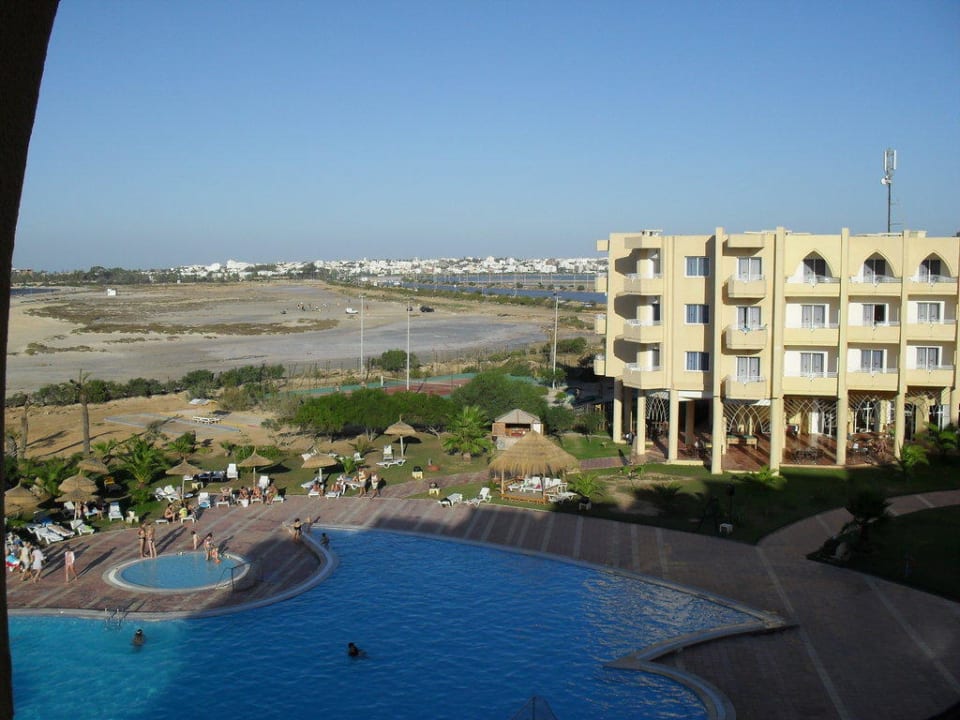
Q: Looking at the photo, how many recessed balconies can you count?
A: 9